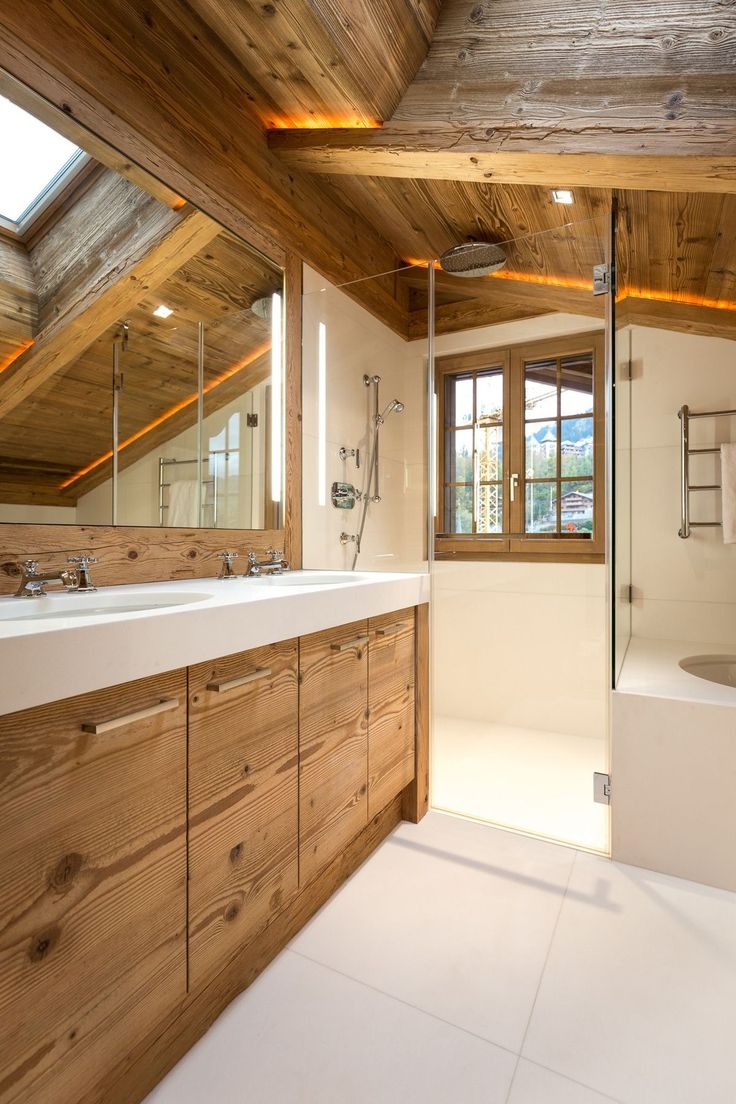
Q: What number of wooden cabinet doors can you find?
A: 4